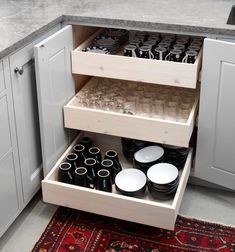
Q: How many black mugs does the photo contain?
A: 10